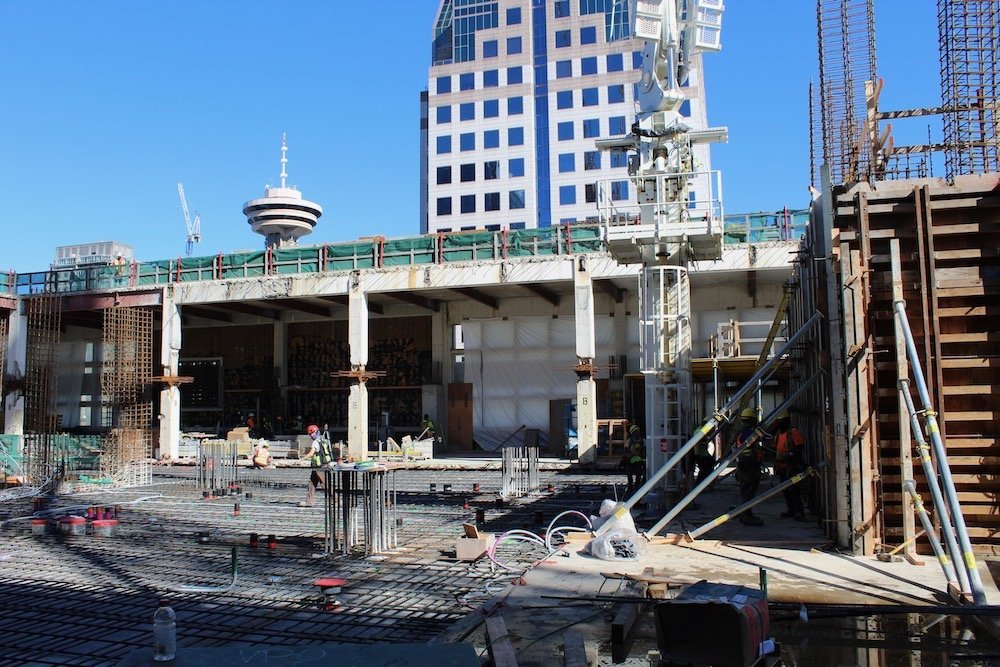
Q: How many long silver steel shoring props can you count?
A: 6